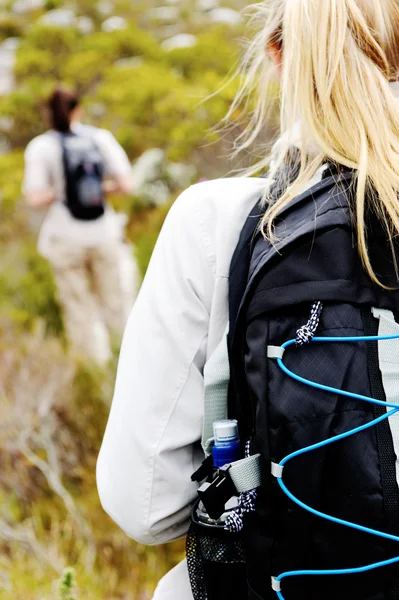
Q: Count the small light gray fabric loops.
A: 3